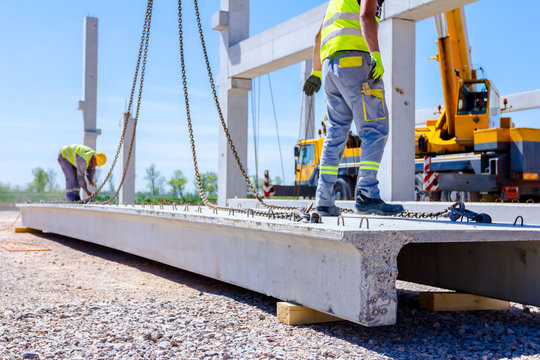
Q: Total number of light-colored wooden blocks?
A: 3